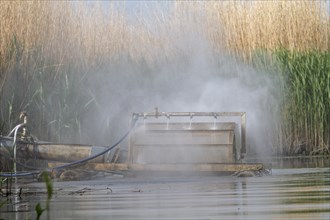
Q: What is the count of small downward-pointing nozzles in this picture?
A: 4